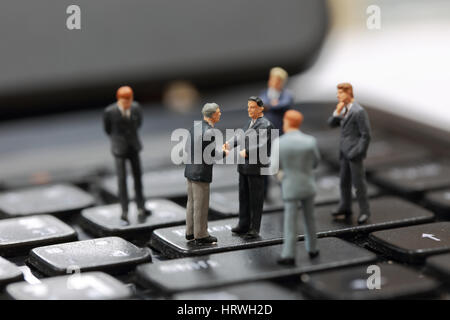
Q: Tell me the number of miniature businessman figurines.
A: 6